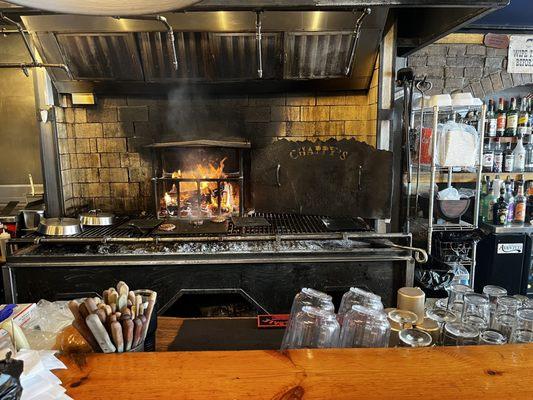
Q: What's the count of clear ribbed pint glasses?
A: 4